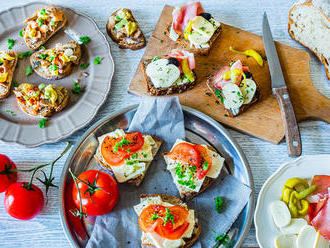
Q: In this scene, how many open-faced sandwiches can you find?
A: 11